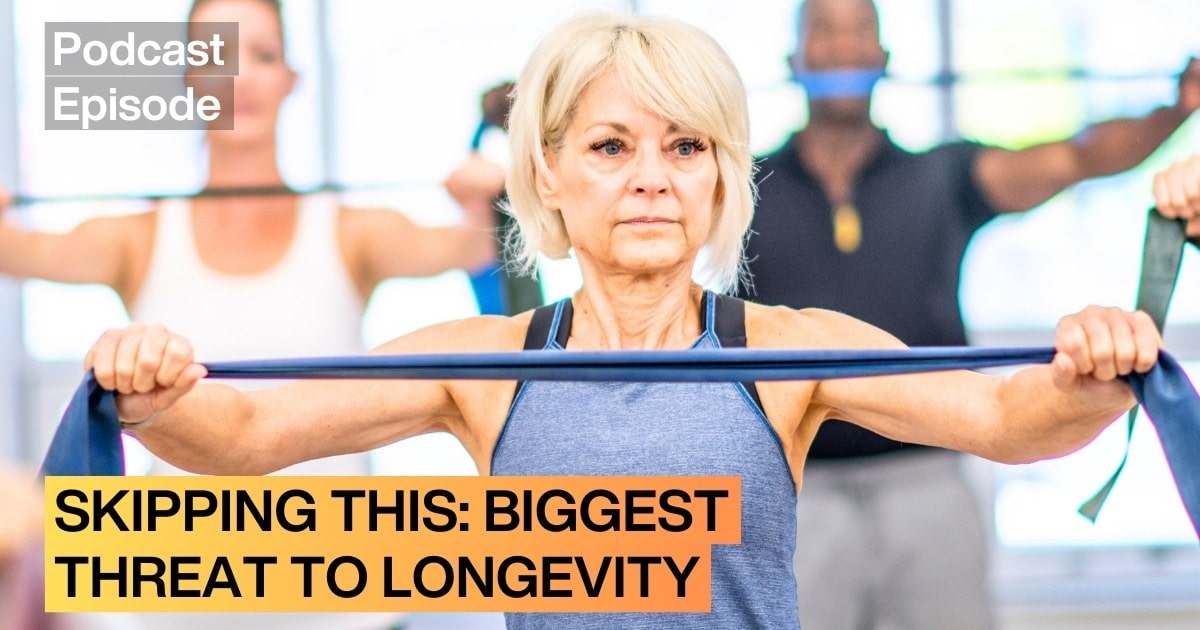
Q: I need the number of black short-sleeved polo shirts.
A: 1